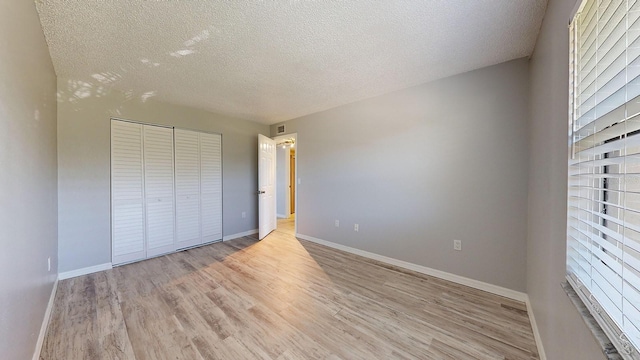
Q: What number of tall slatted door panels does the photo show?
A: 4